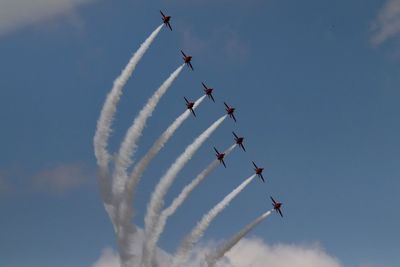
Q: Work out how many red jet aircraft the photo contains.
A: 9